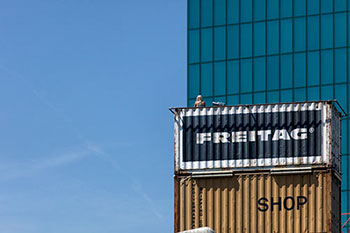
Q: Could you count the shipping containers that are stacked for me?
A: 2